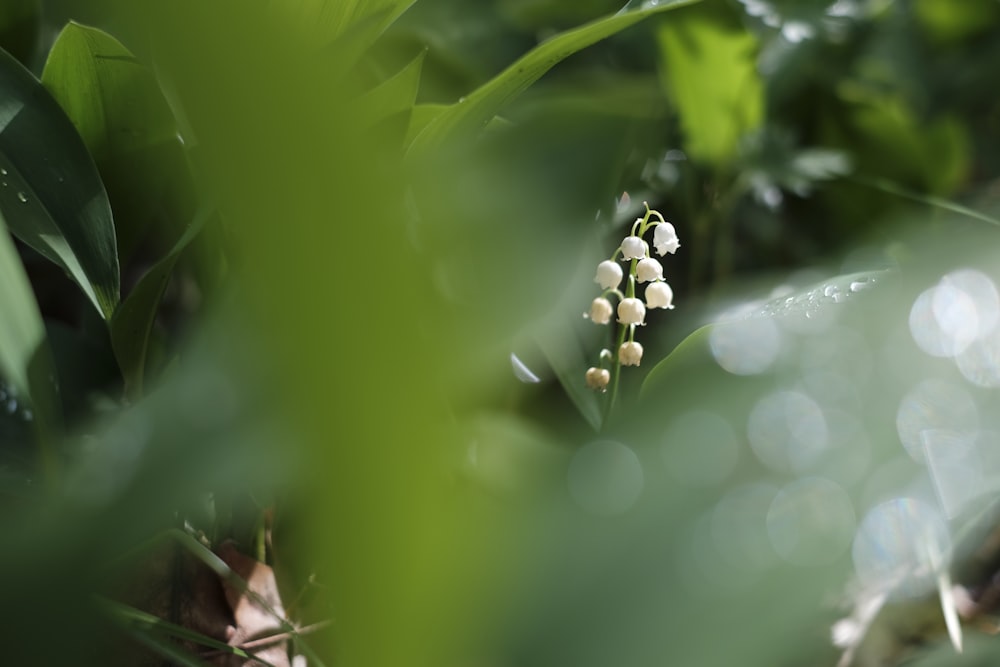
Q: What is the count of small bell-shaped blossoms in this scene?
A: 9